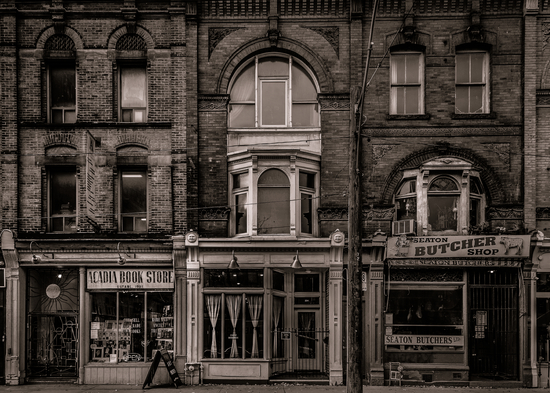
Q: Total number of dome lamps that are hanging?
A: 2